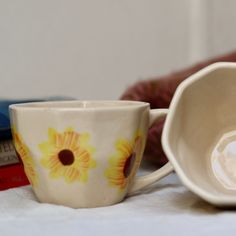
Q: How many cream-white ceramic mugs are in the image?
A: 2